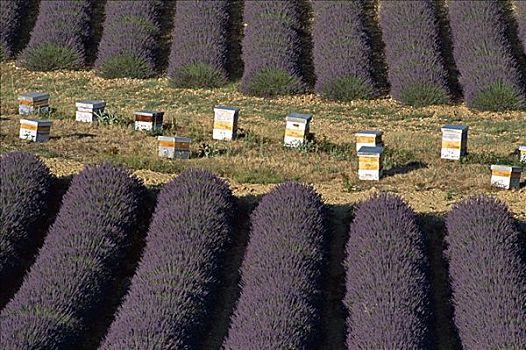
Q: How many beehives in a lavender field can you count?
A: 12